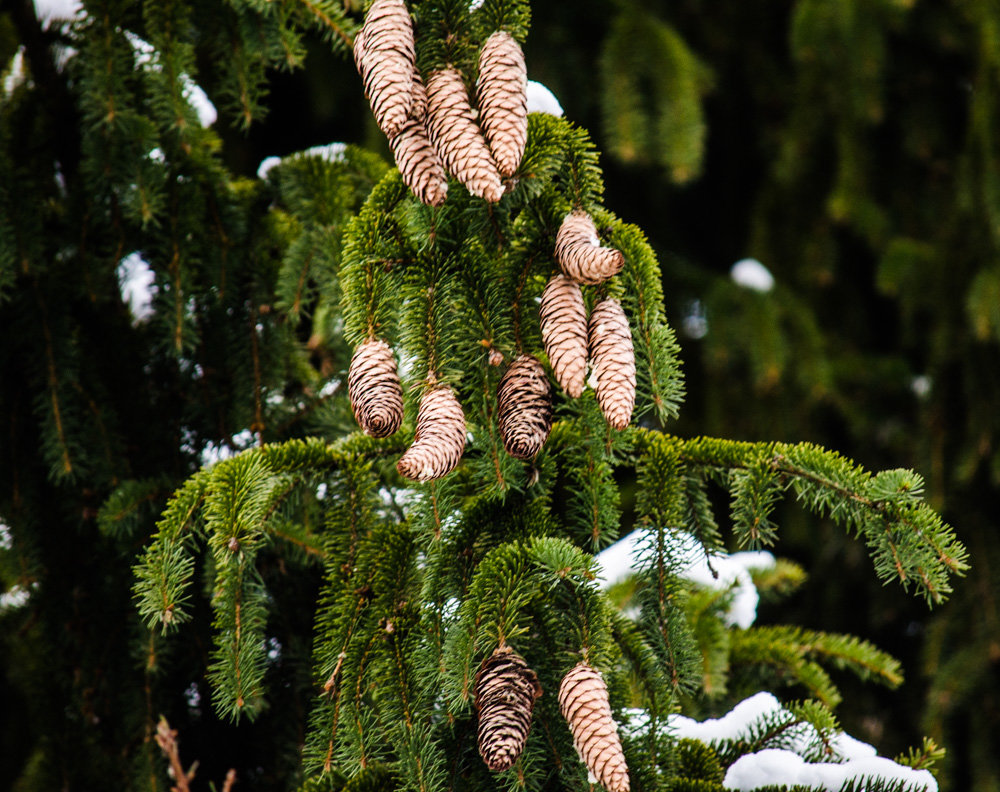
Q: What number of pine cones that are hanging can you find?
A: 13